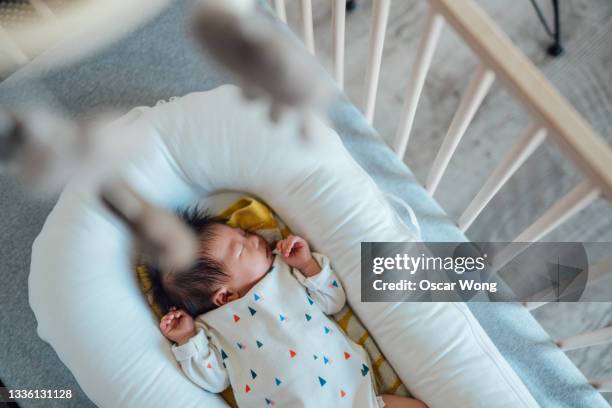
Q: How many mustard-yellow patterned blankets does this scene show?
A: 1